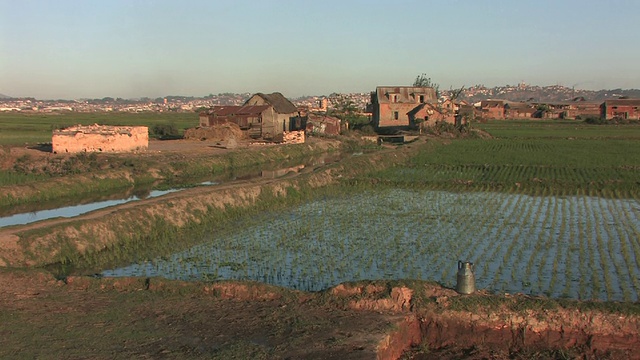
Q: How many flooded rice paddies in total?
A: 1